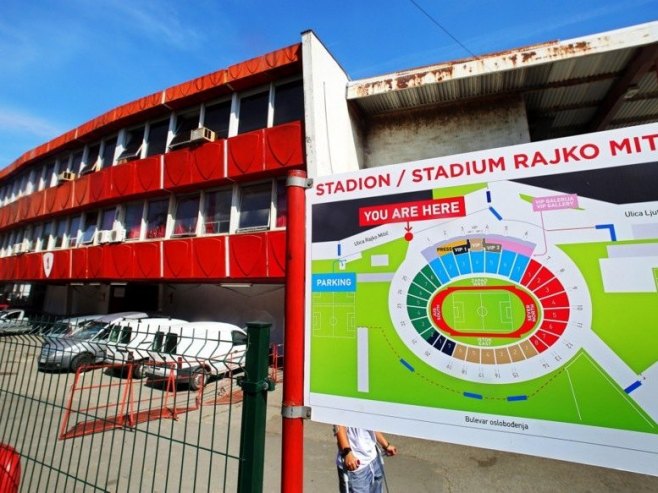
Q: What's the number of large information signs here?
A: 1